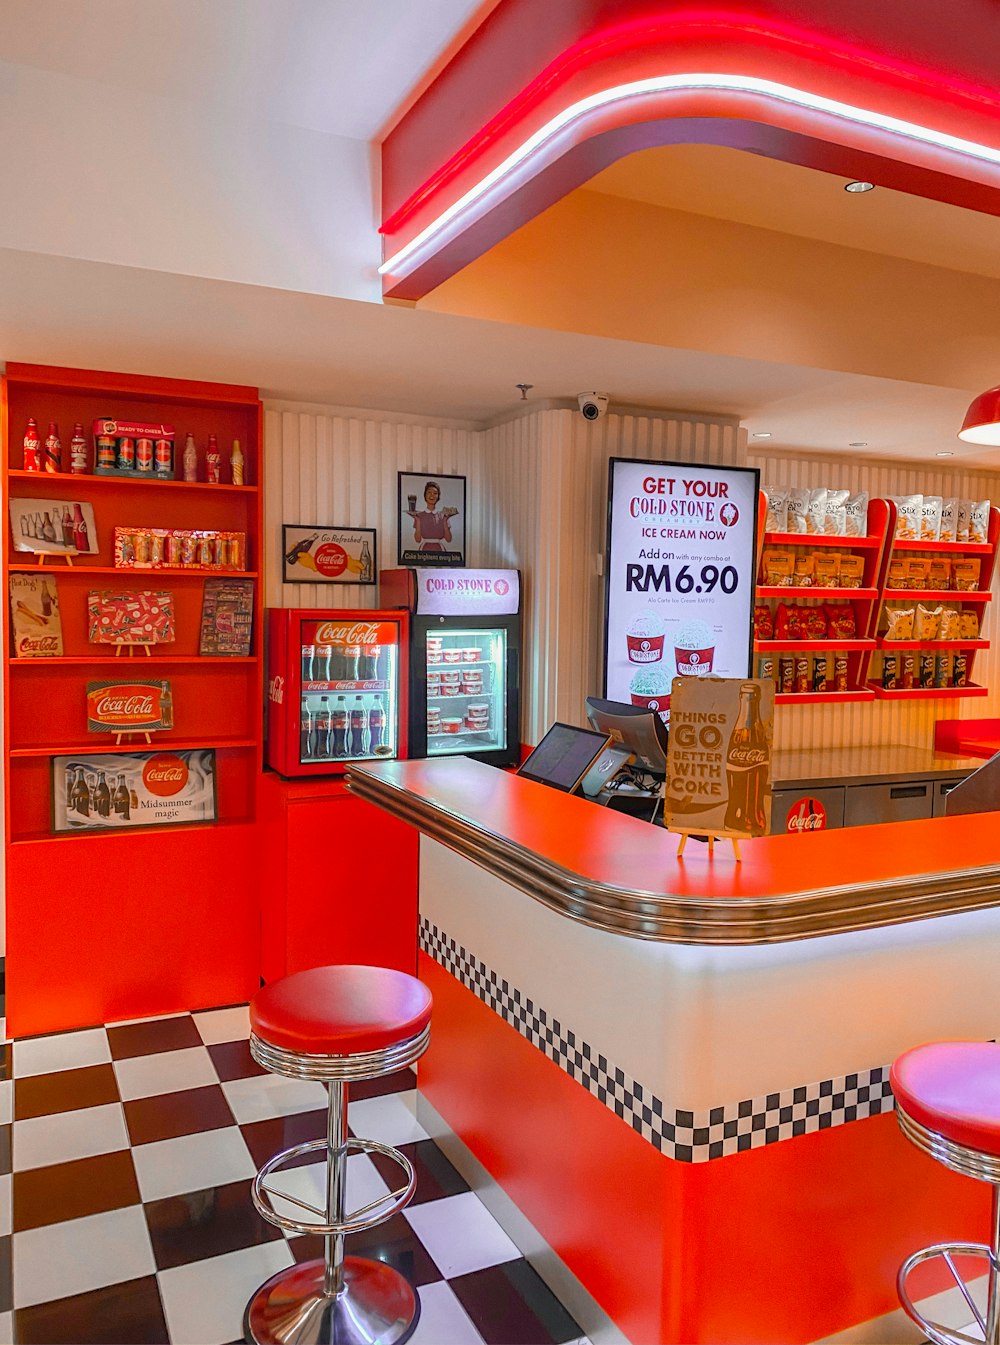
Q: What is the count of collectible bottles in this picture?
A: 6